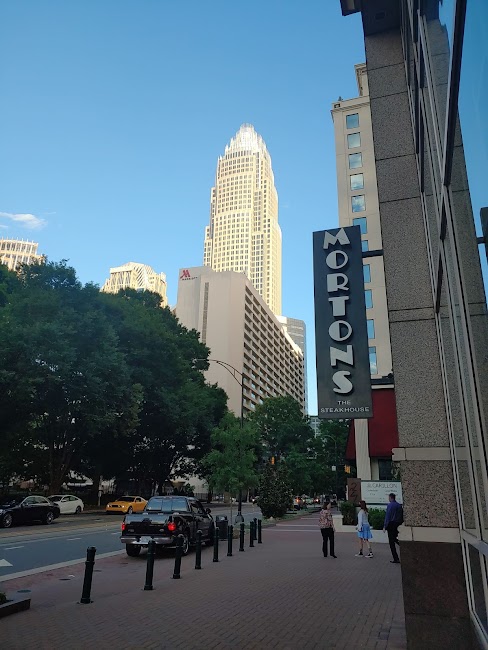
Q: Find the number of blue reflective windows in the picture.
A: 11